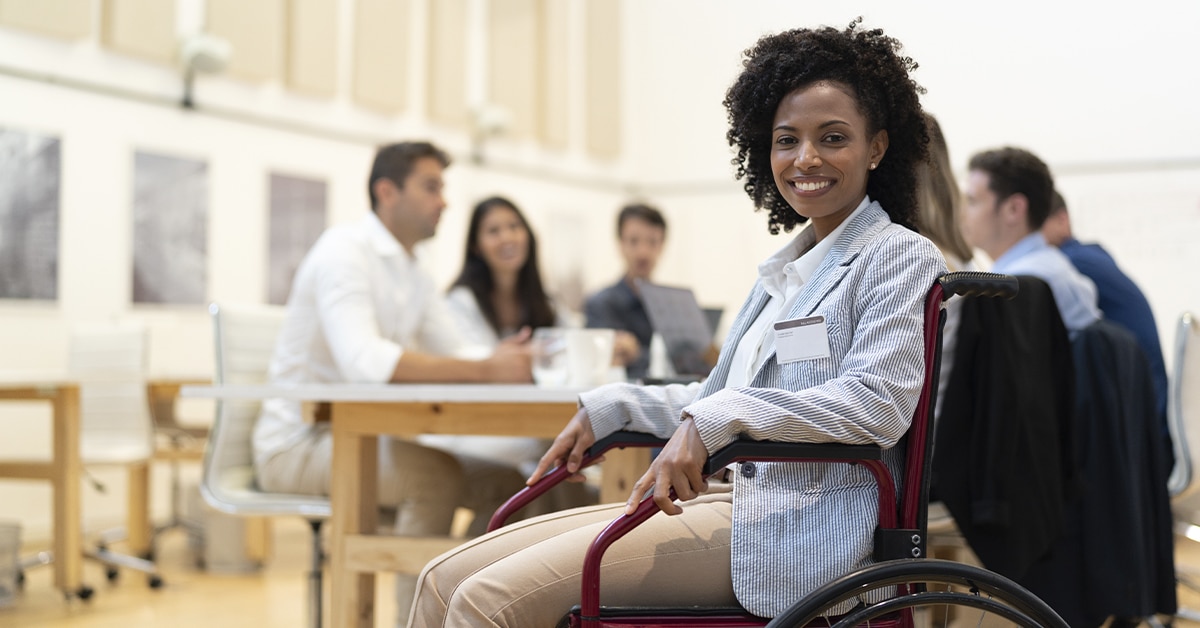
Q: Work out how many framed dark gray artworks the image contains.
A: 3